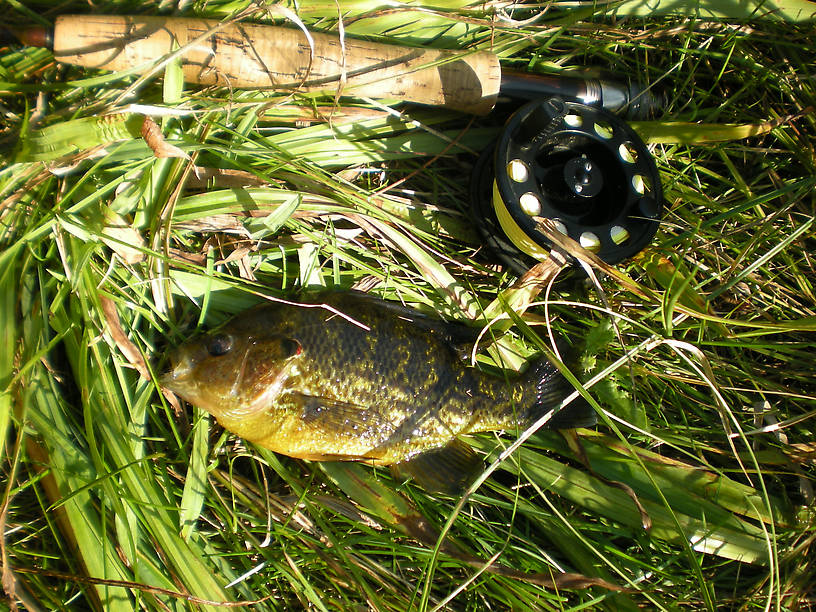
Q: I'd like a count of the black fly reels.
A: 1